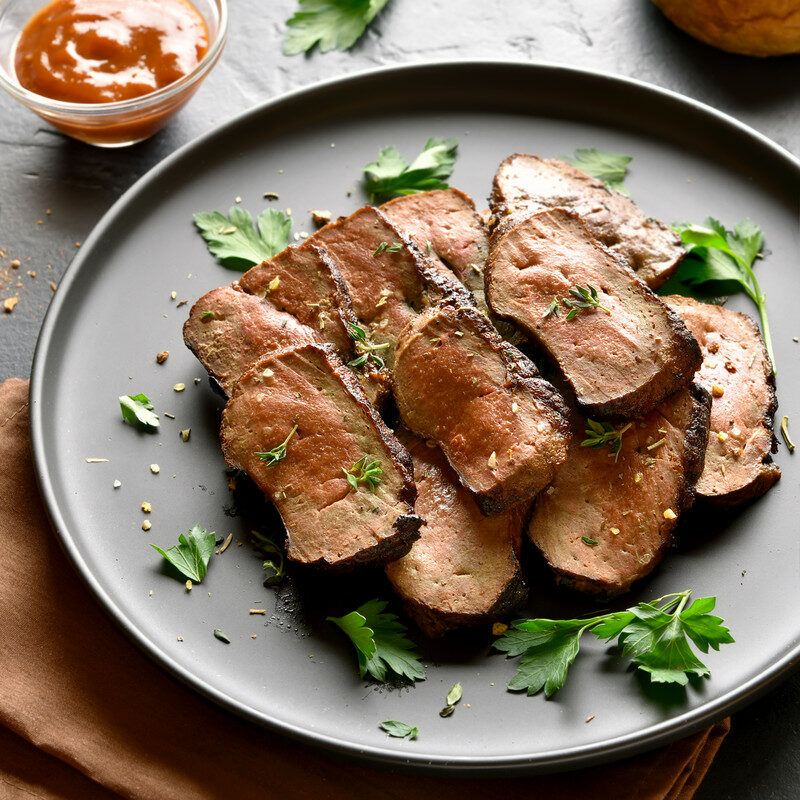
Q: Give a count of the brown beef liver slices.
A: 11